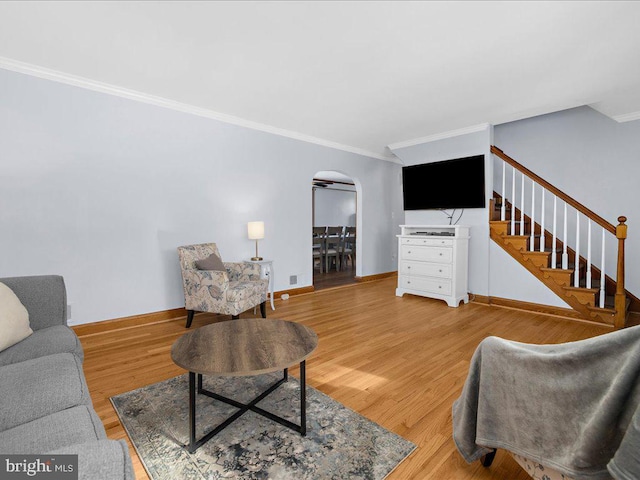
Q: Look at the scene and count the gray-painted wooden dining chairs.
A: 3